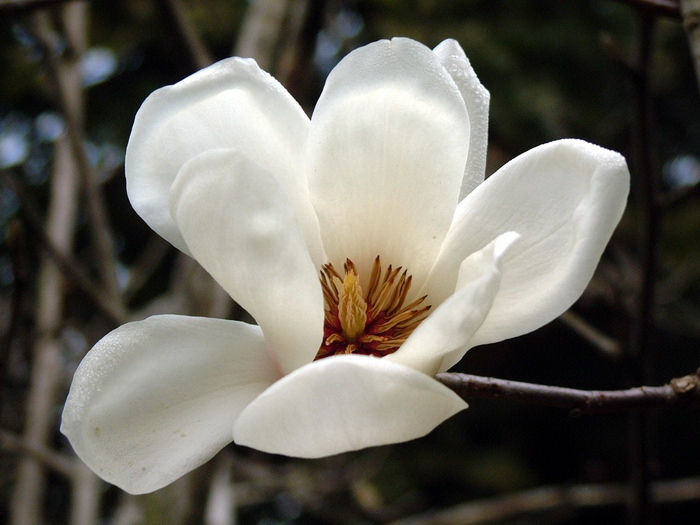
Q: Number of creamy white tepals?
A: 8